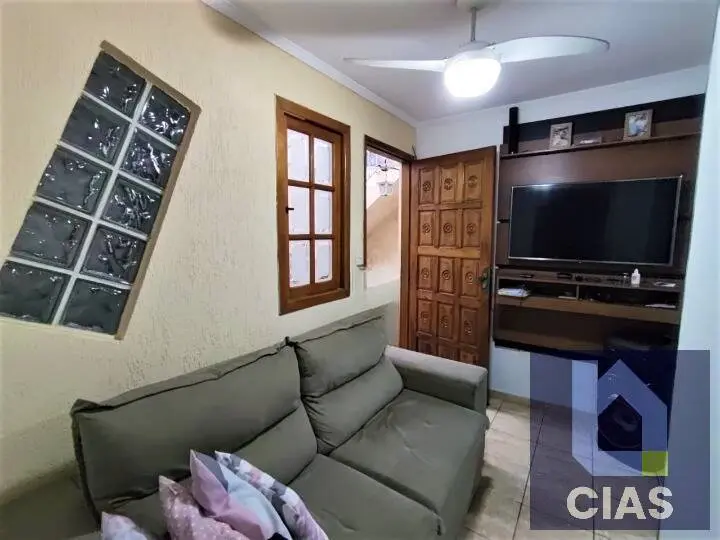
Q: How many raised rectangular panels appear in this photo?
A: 15